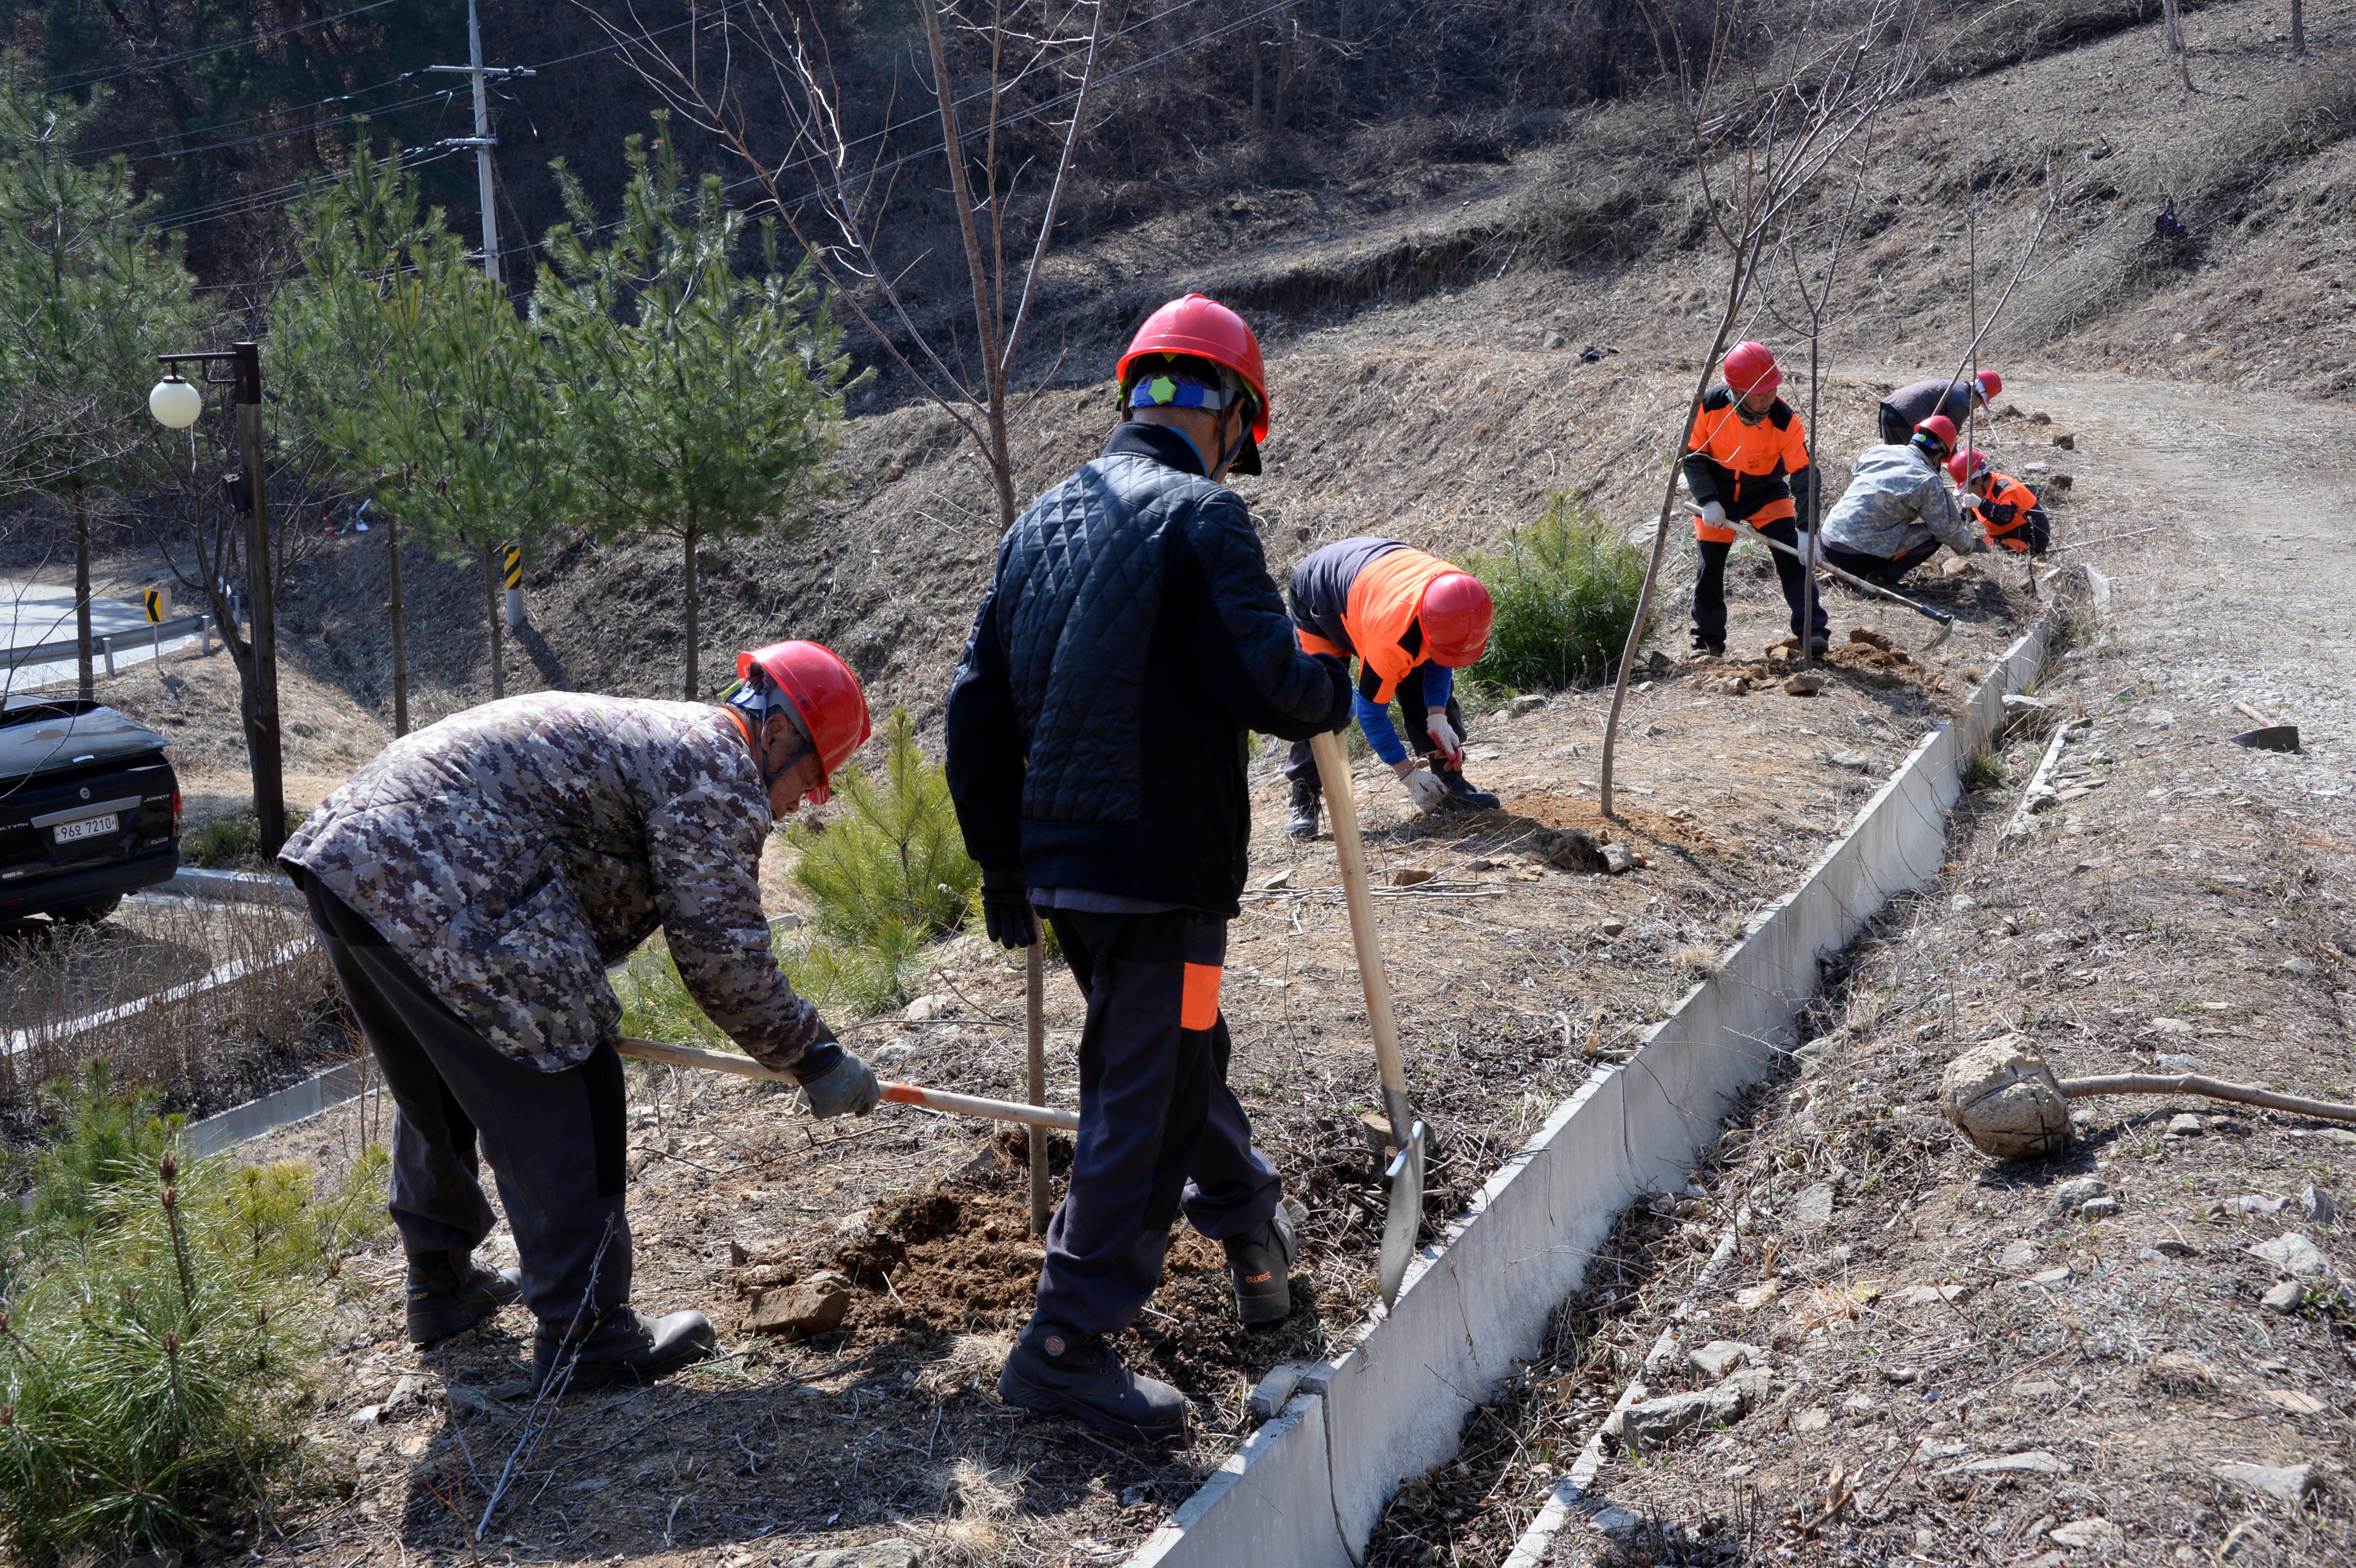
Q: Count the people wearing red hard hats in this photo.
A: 7